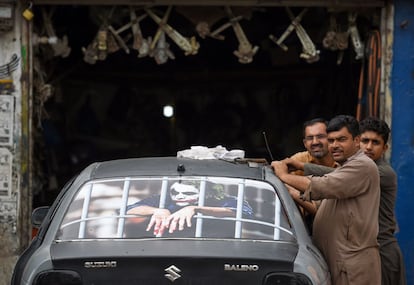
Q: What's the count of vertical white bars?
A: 6